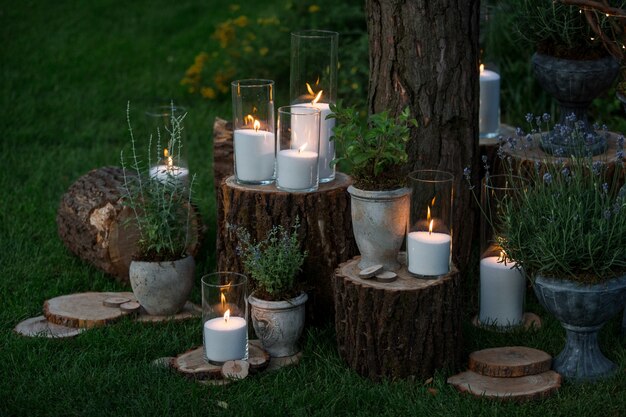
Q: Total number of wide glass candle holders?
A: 8